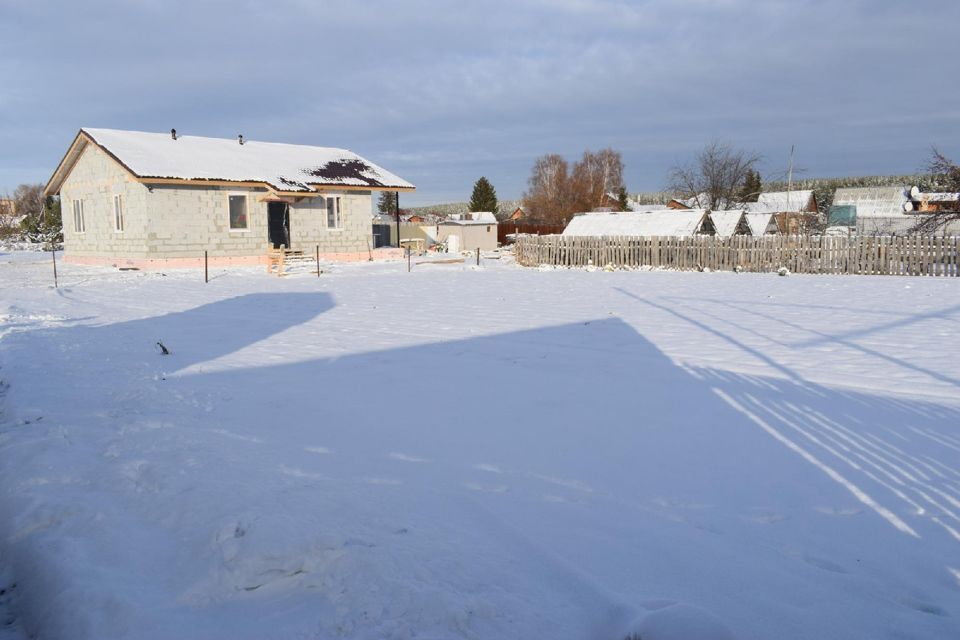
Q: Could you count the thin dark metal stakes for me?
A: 5